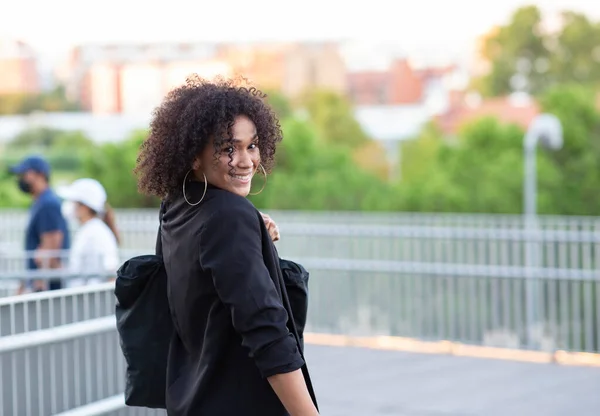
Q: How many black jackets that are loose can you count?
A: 1